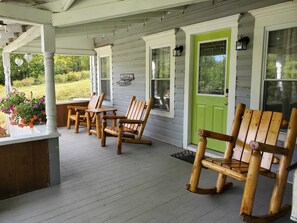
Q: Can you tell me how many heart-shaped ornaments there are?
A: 2